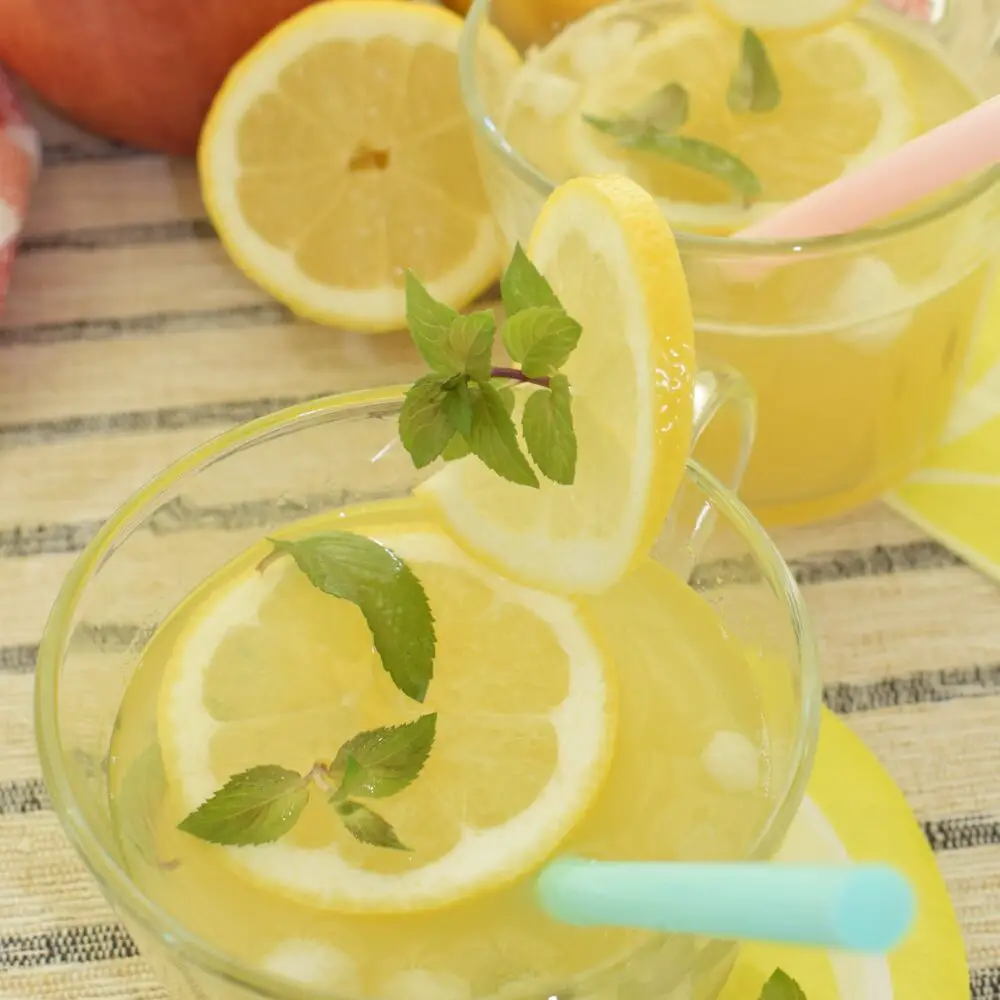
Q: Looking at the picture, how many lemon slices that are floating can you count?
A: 2